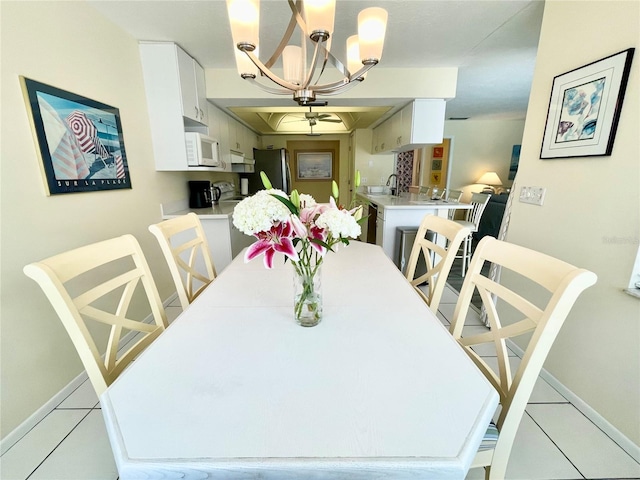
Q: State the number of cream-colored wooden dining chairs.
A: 4